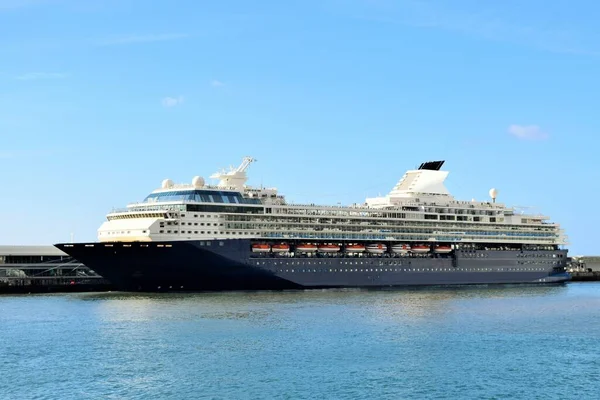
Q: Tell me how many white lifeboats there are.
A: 2